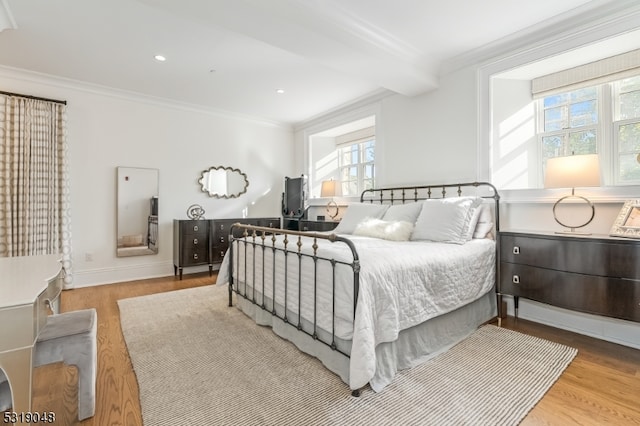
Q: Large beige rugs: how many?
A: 1